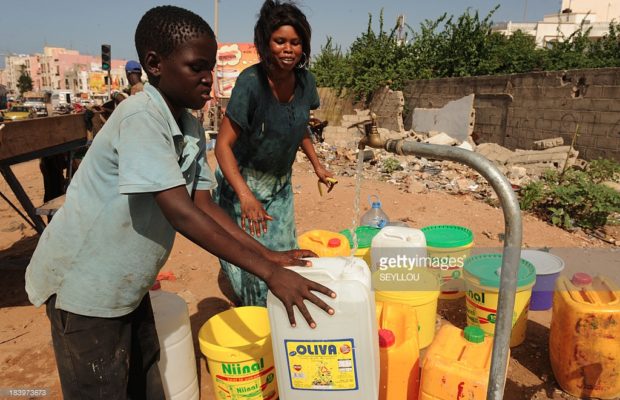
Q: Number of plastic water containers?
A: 14